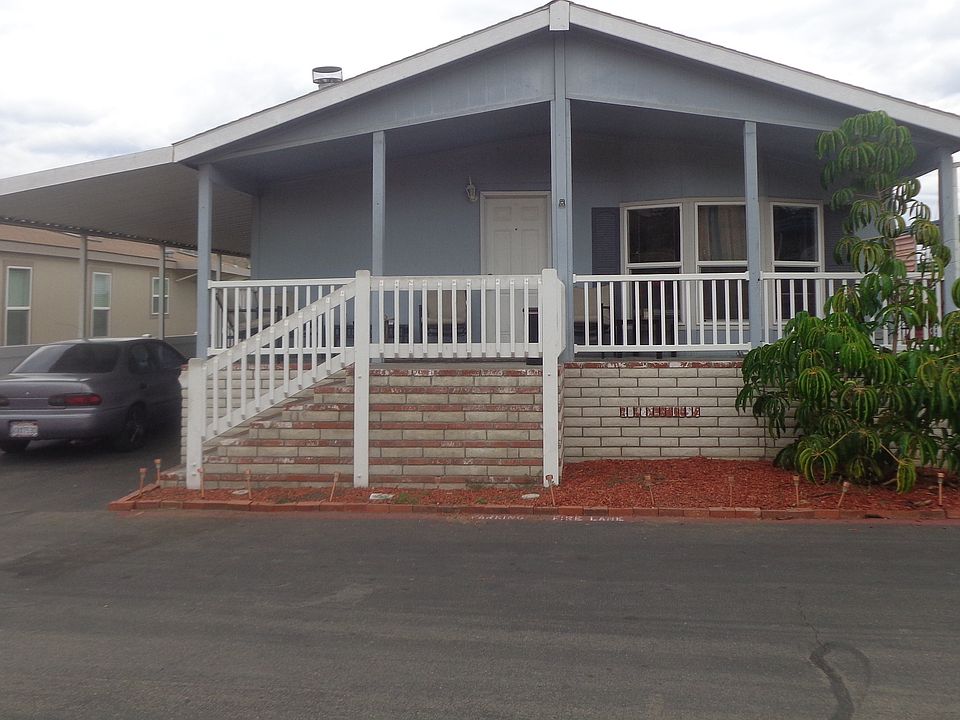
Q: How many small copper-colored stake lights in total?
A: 11